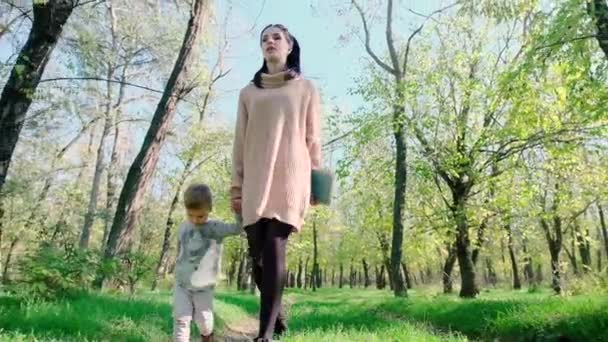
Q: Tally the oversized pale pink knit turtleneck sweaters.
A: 1